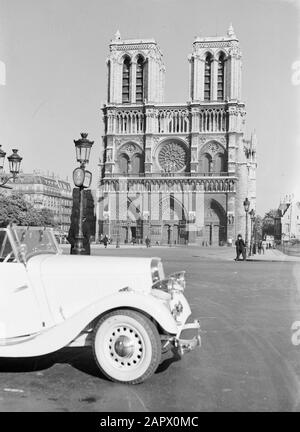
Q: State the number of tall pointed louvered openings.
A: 4